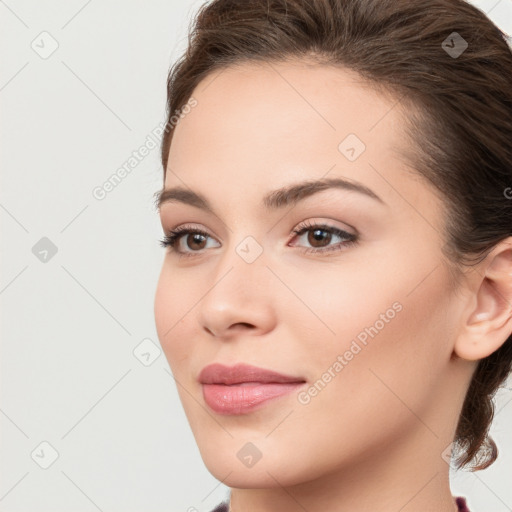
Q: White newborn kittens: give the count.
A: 0